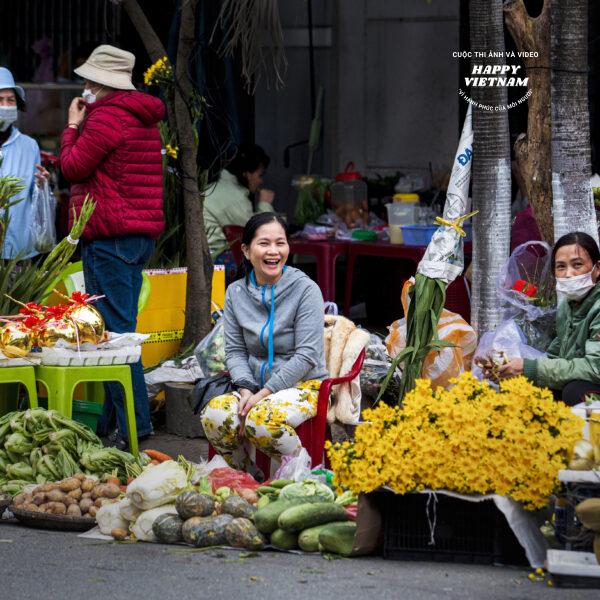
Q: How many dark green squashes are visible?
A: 5